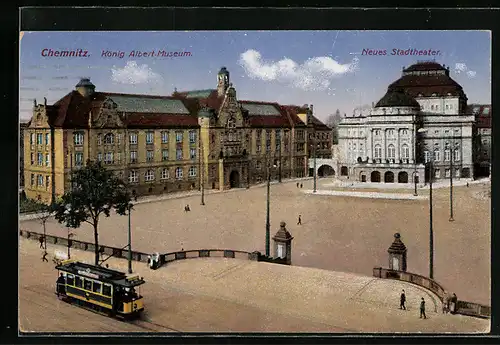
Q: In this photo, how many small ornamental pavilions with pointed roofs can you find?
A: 2